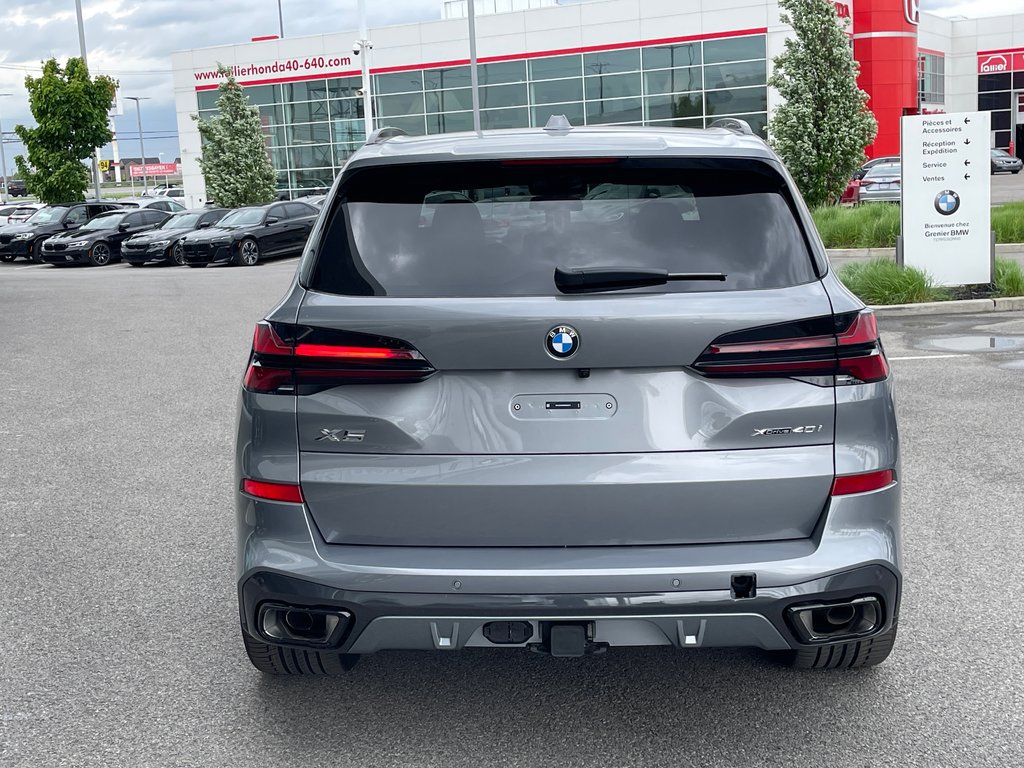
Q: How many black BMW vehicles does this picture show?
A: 4